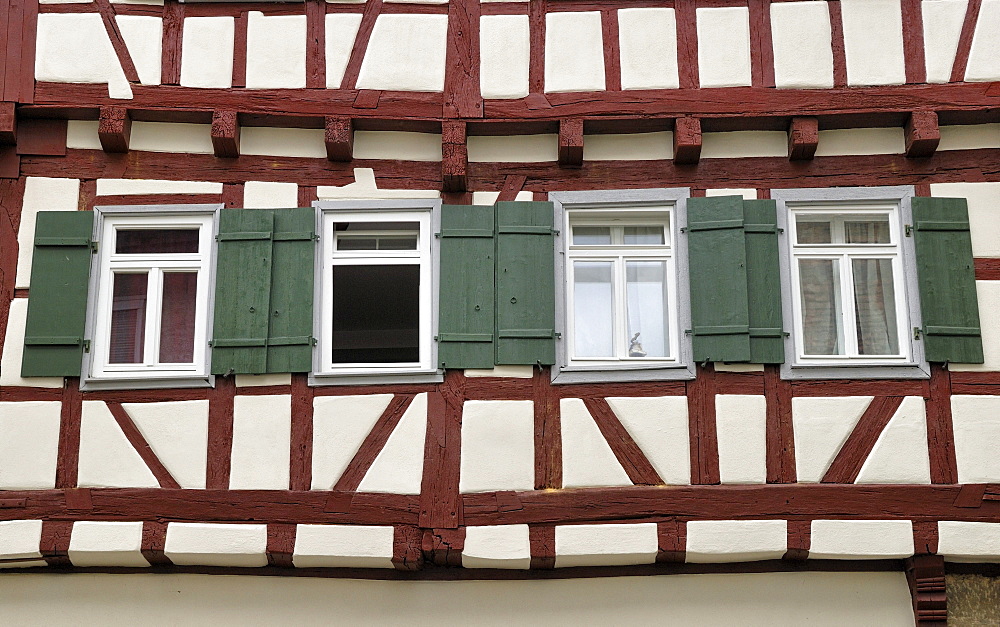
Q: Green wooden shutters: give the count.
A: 8